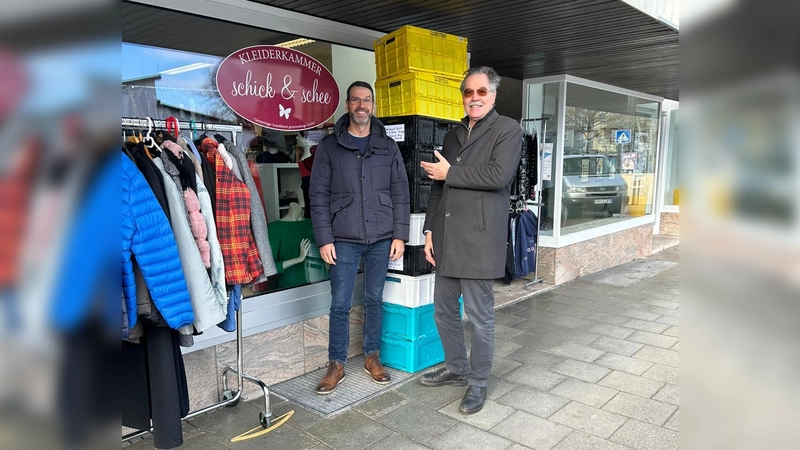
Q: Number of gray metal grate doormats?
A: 1